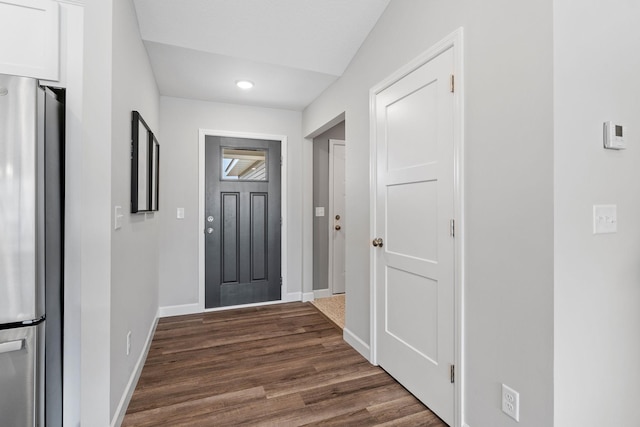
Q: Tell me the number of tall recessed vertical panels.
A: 2